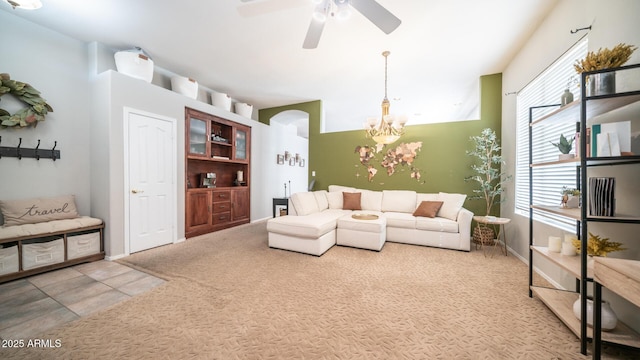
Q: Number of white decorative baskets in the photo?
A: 4